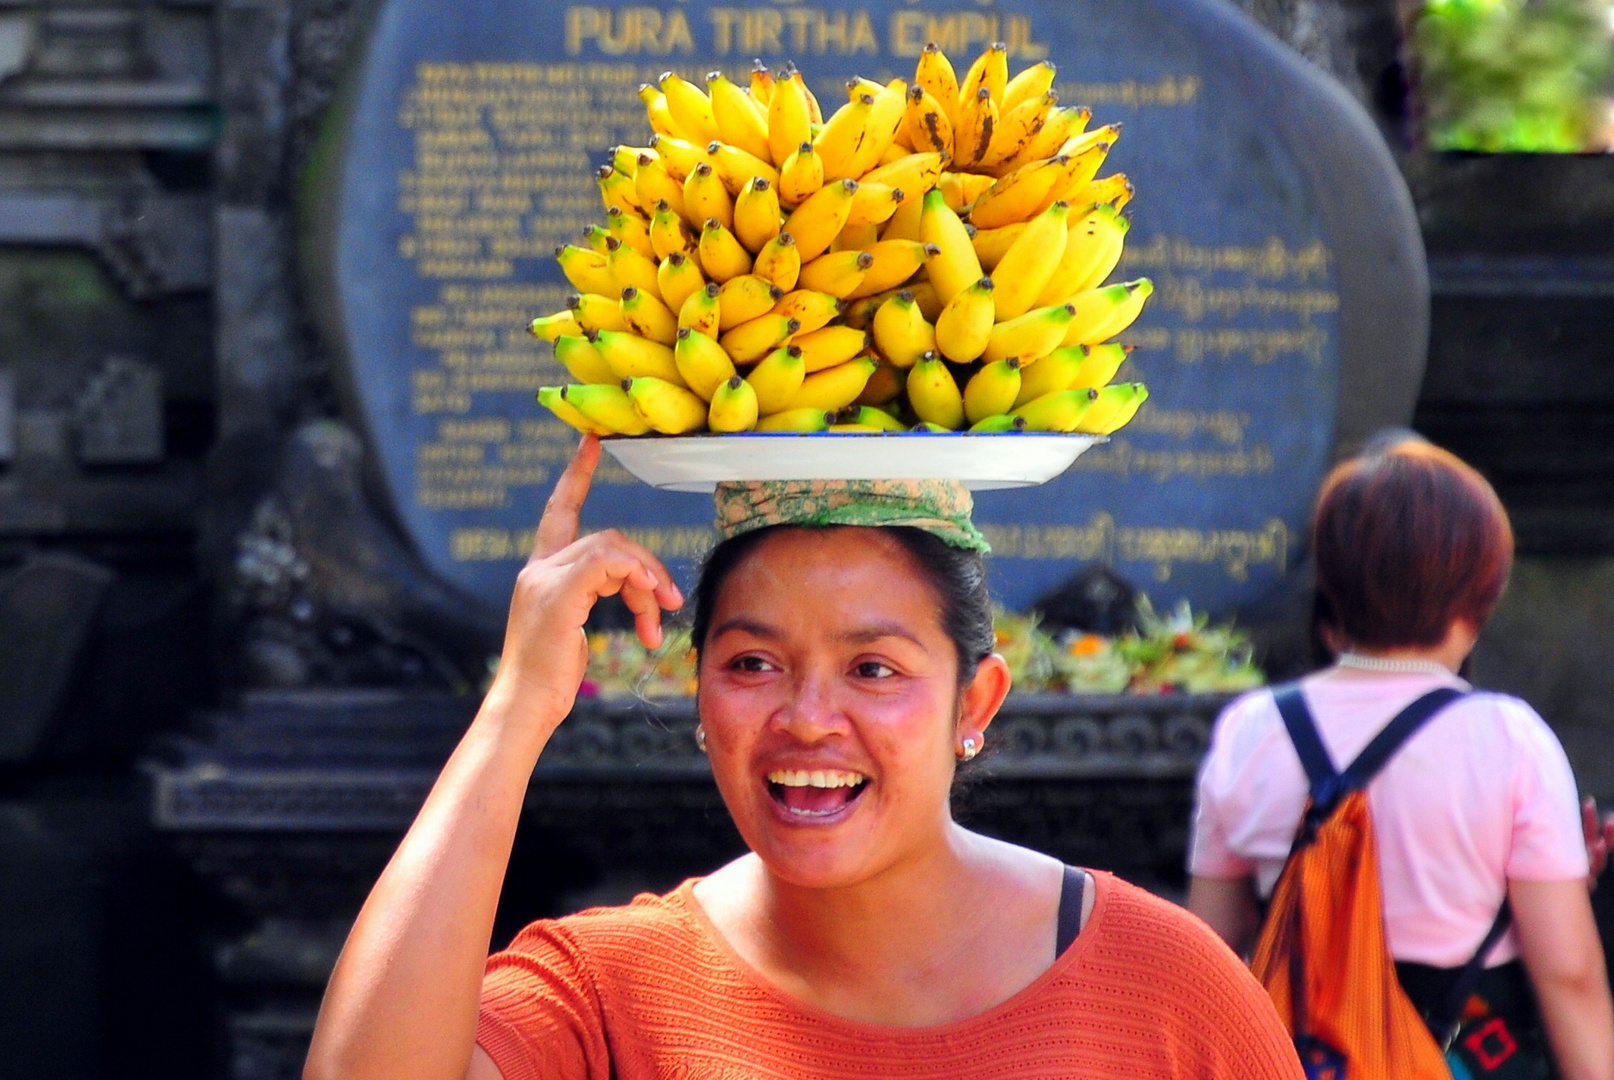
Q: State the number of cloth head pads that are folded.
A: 1